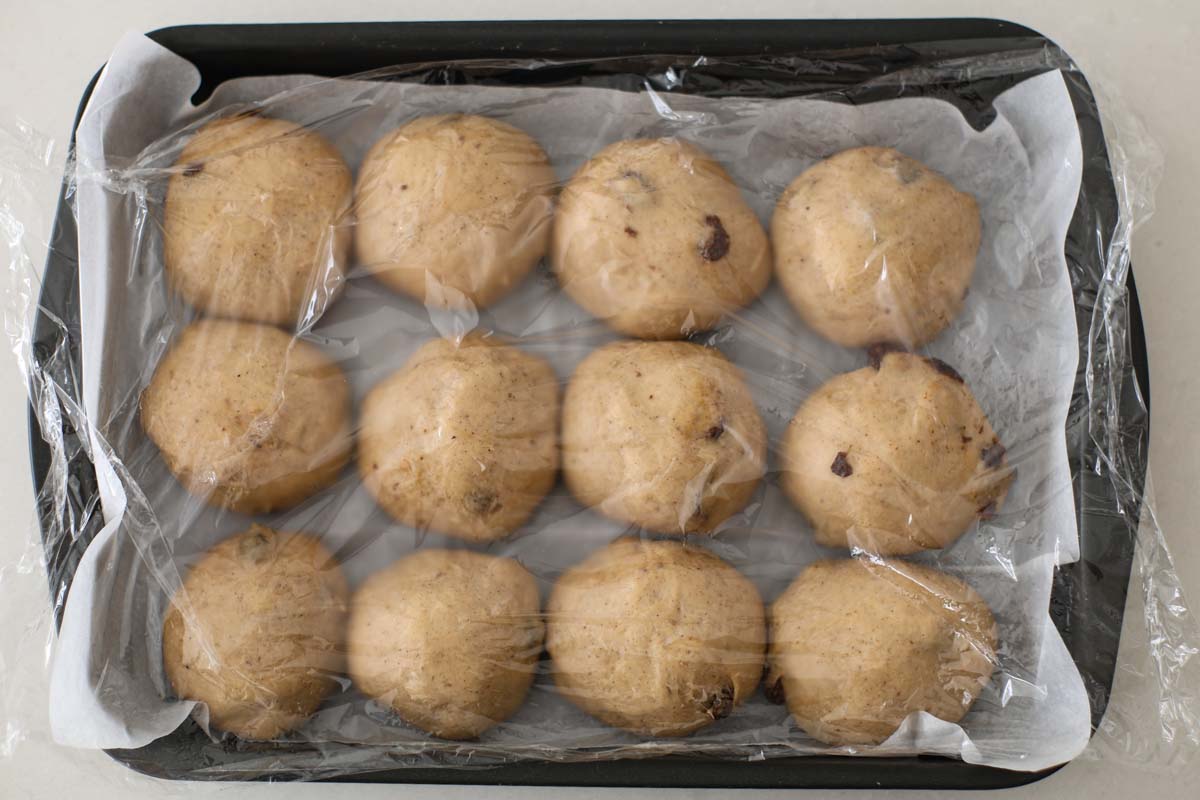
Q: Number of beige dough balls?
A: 12